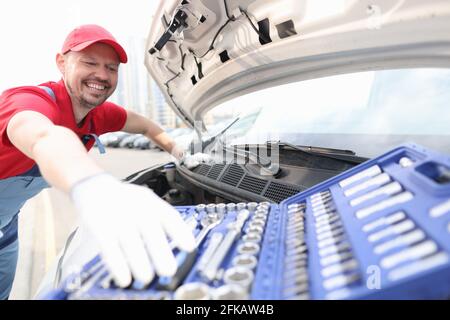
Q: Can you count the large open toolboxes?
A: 1